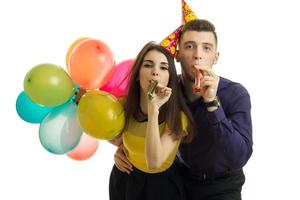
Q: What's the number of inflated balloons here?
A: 8